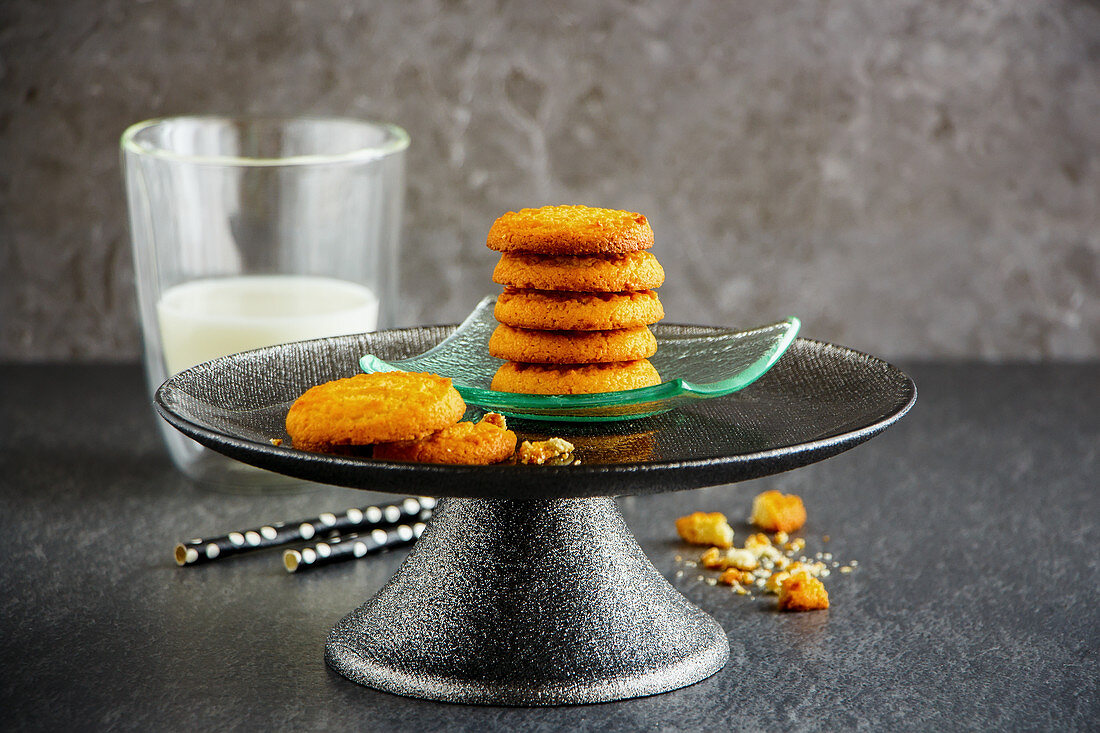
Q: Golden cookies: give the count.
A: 7